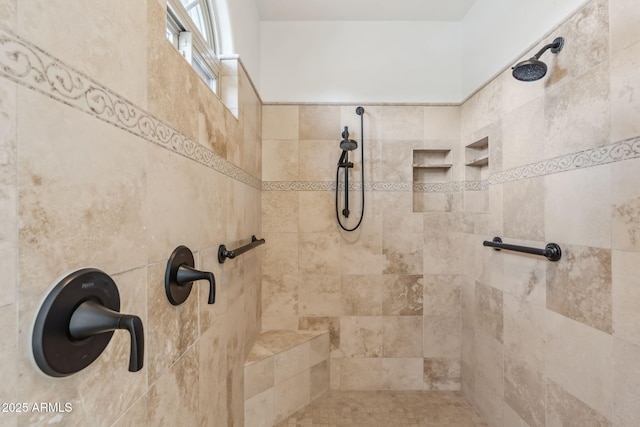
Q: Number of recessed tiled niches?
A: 2